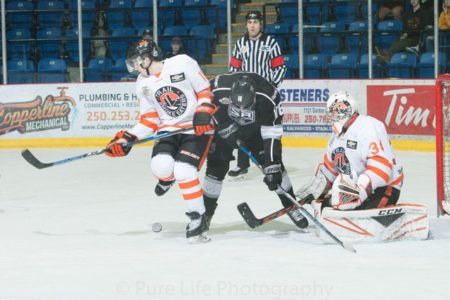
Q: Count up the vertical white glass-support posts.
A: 7